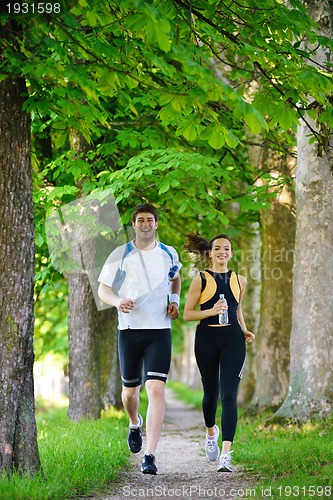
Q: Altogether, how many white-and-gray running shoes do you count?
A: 2